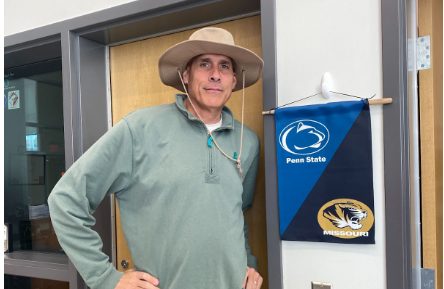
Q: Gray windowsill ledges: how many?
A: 1